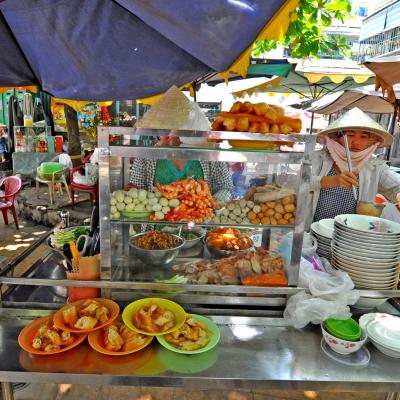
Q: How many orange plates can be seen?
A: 3